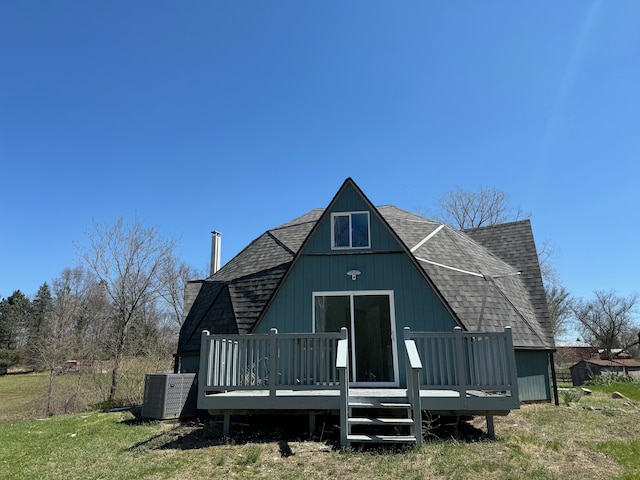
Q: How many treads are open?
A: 3